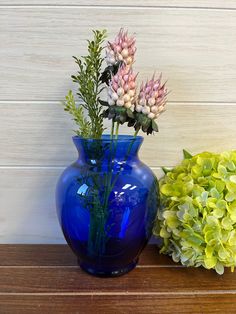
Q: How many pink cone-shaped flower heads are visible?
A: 3